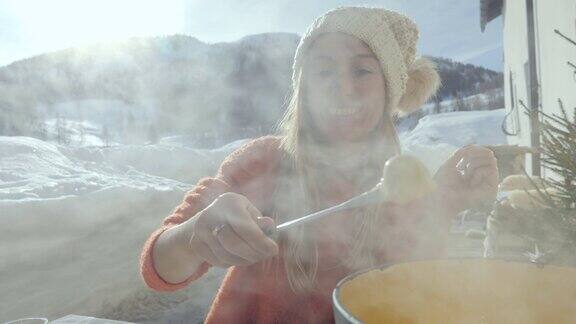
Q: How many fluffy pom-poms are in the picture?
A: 1